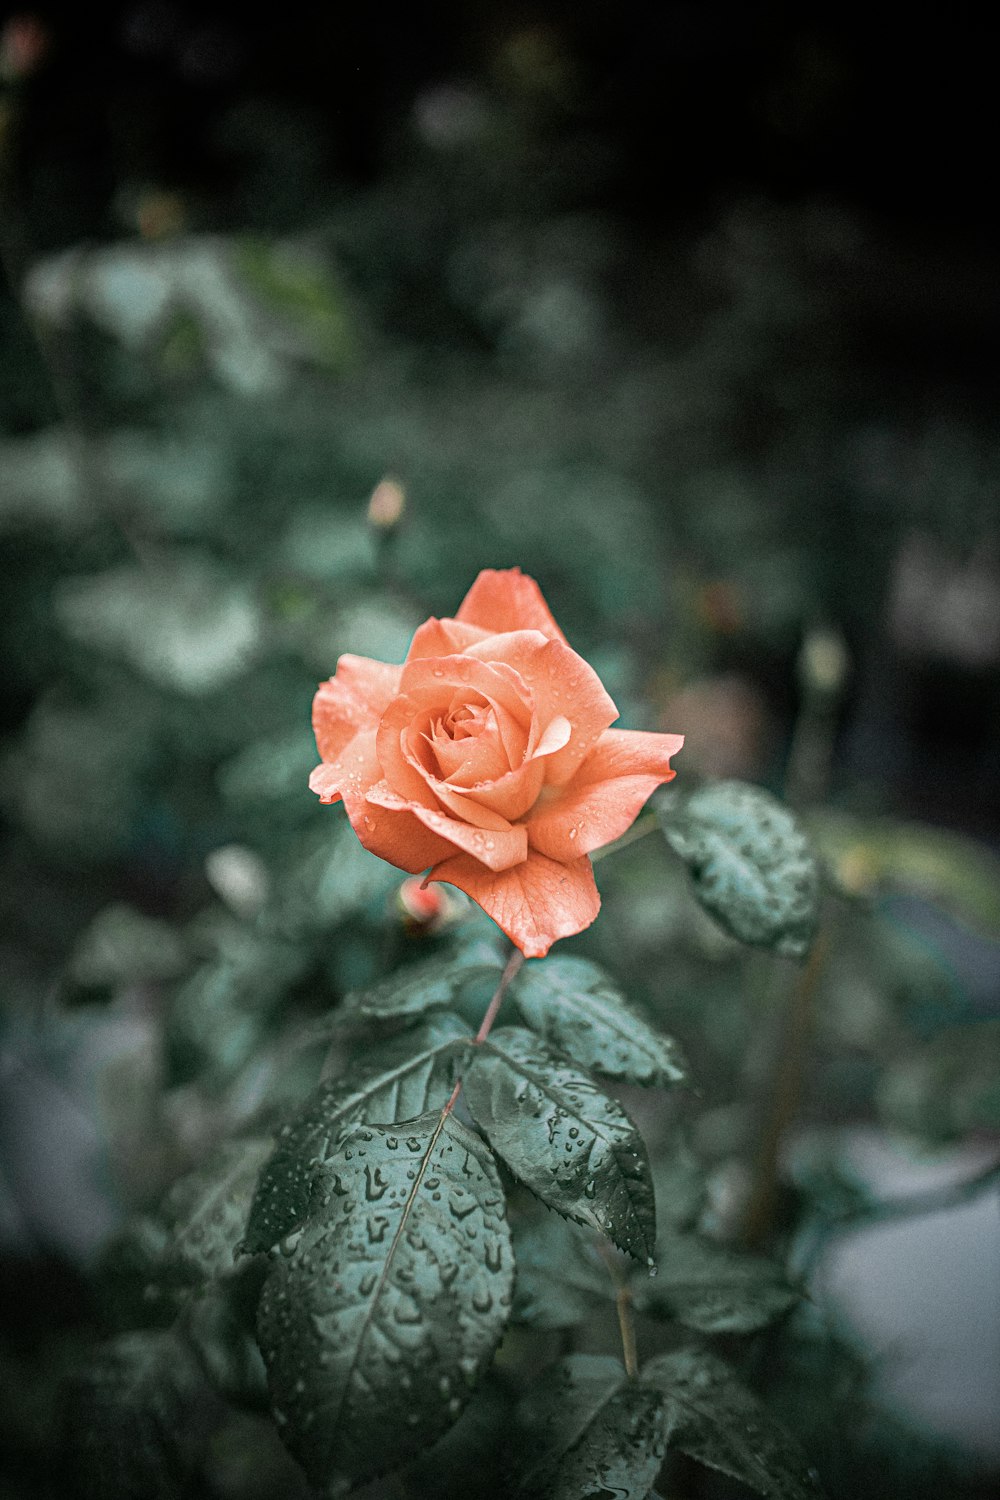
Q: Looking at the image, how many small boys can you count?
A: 0